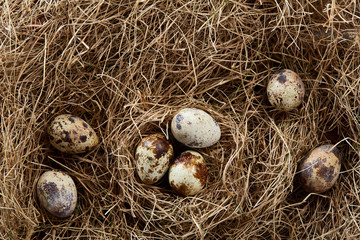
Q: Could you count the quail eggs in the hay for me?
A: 7